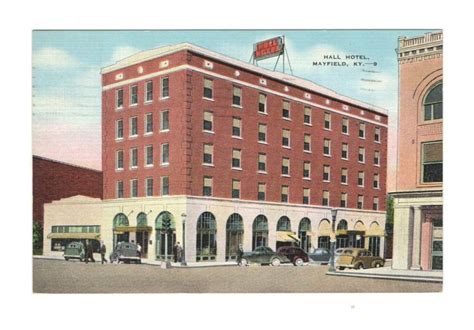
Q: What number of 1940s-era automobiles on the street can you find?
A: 6